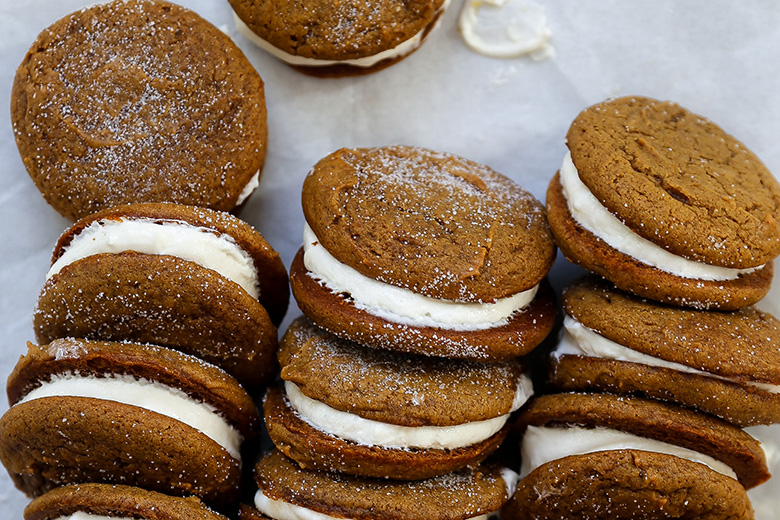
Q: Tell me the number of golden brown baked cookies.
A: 11